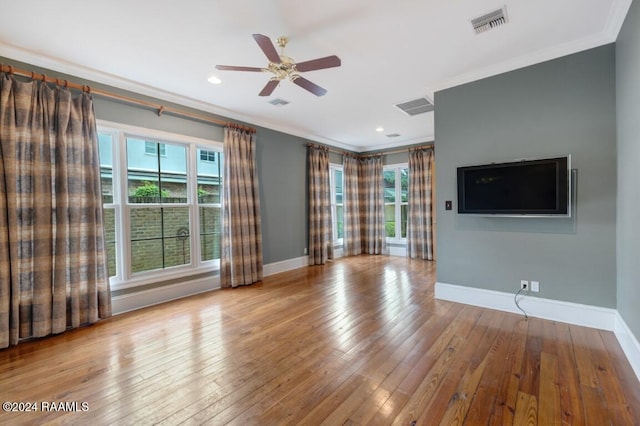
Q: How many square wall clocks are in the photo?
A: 0